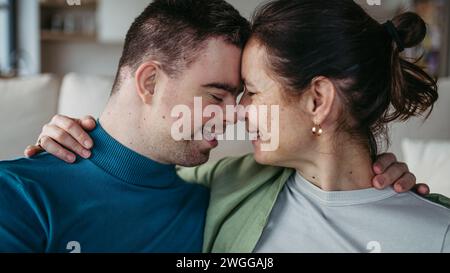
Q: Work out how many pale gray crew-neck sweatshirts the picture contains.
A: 1